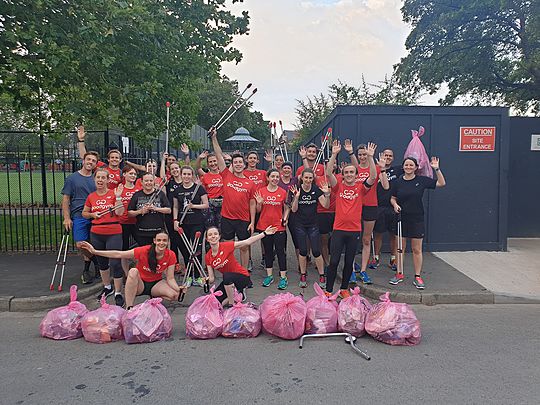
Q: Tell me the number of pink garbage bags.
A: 10